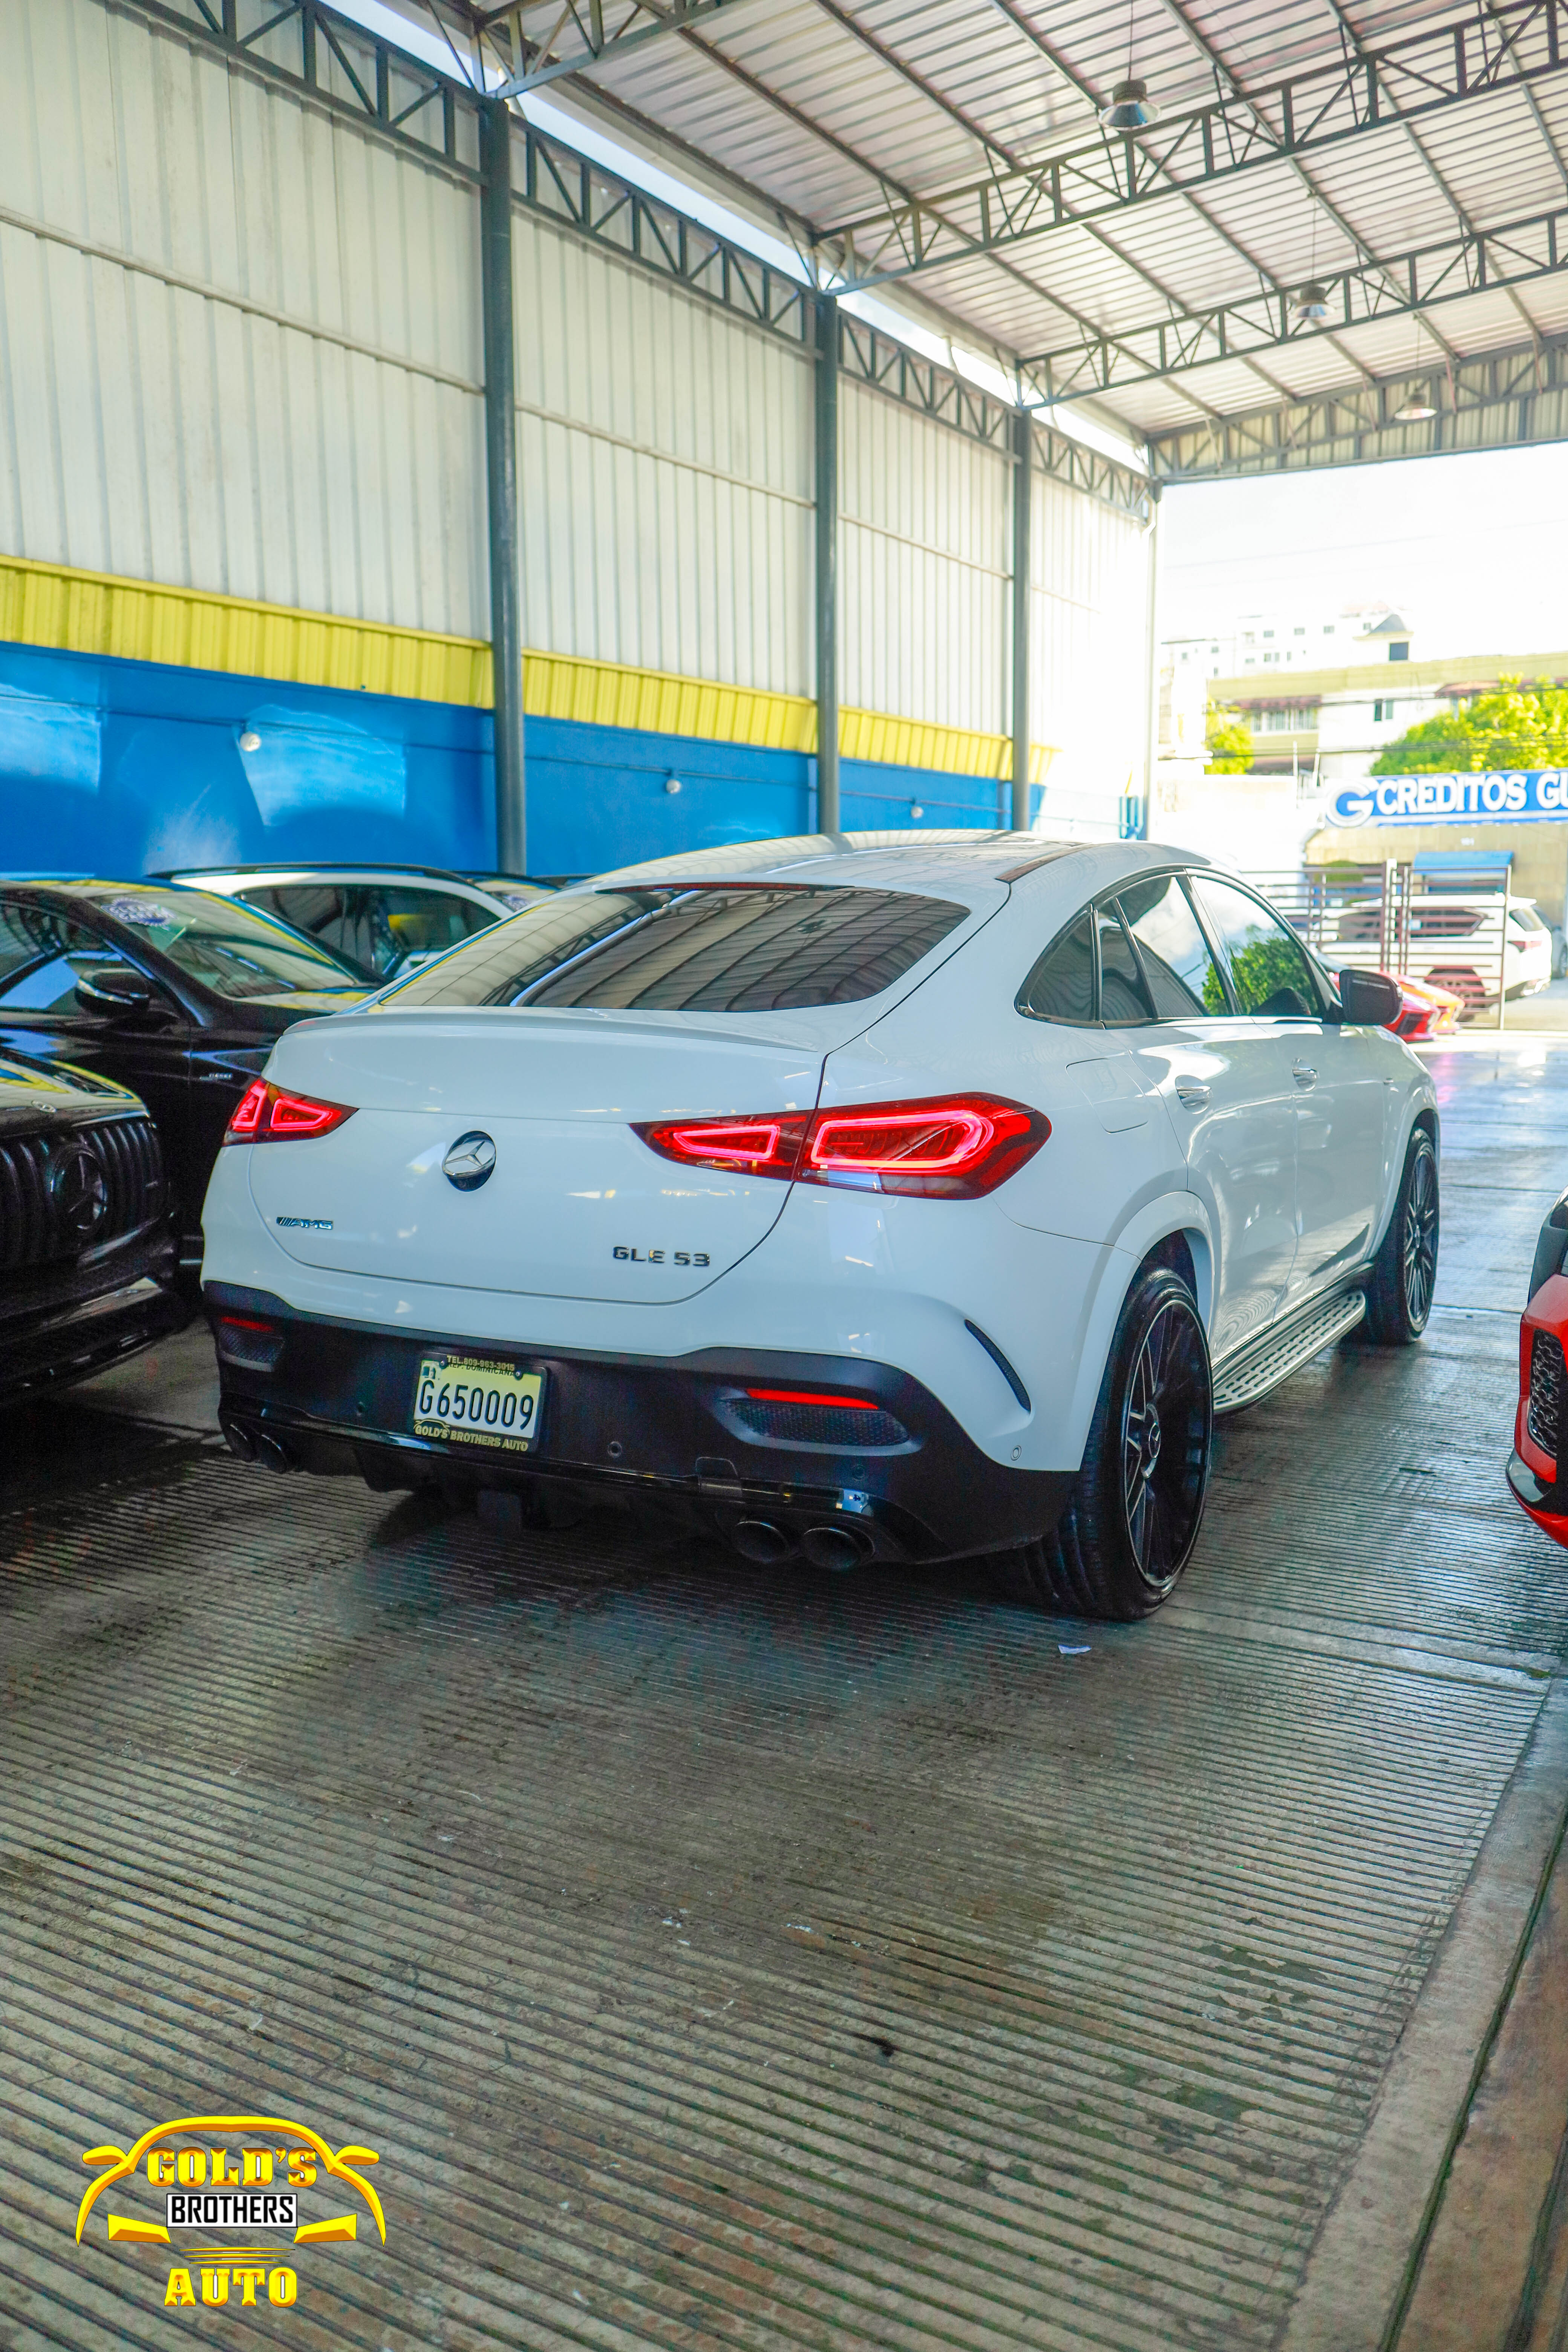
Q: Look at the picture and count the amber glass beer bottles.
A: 0